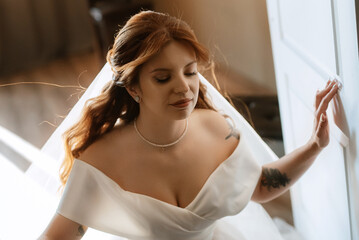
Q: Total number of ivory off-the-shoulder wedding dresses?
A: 1